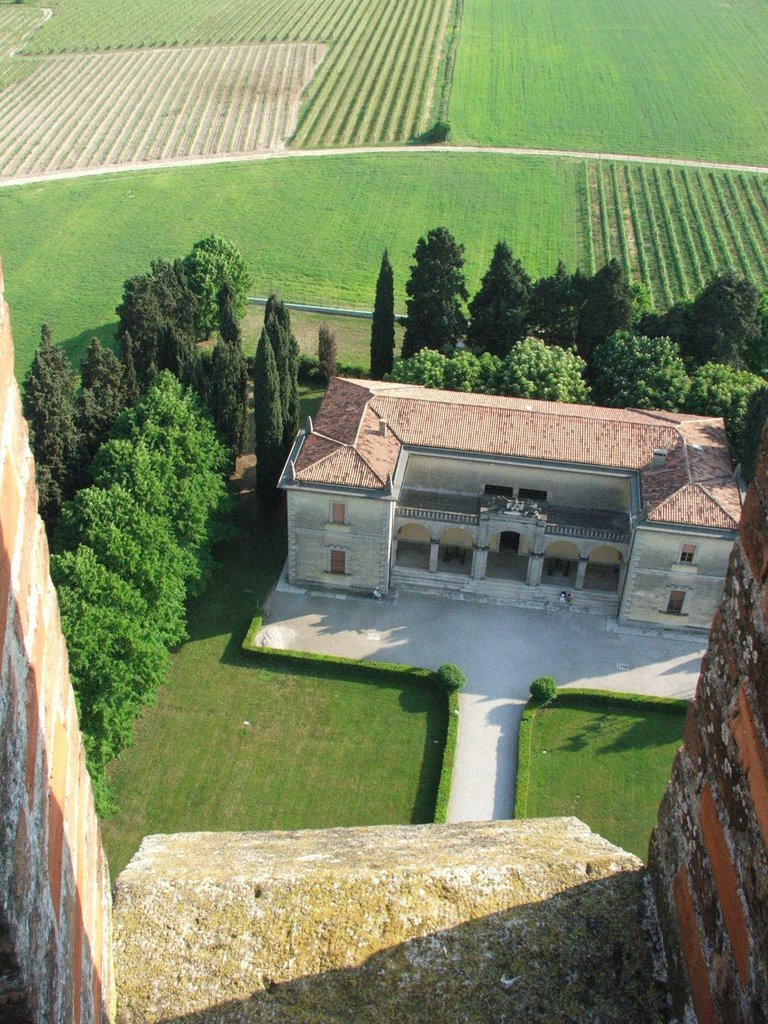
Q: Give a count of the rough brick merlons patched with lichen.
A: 2